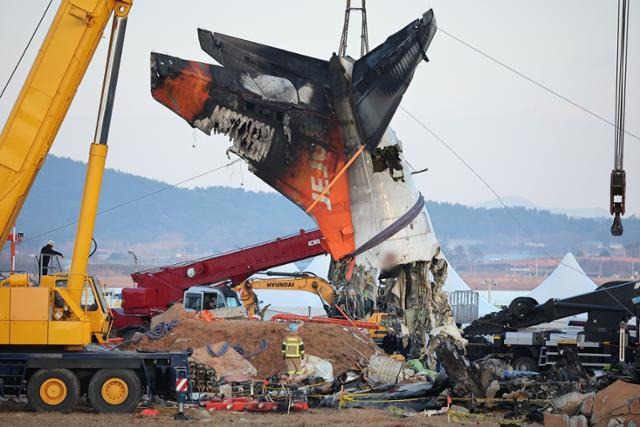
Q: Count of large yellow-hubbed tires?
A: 2